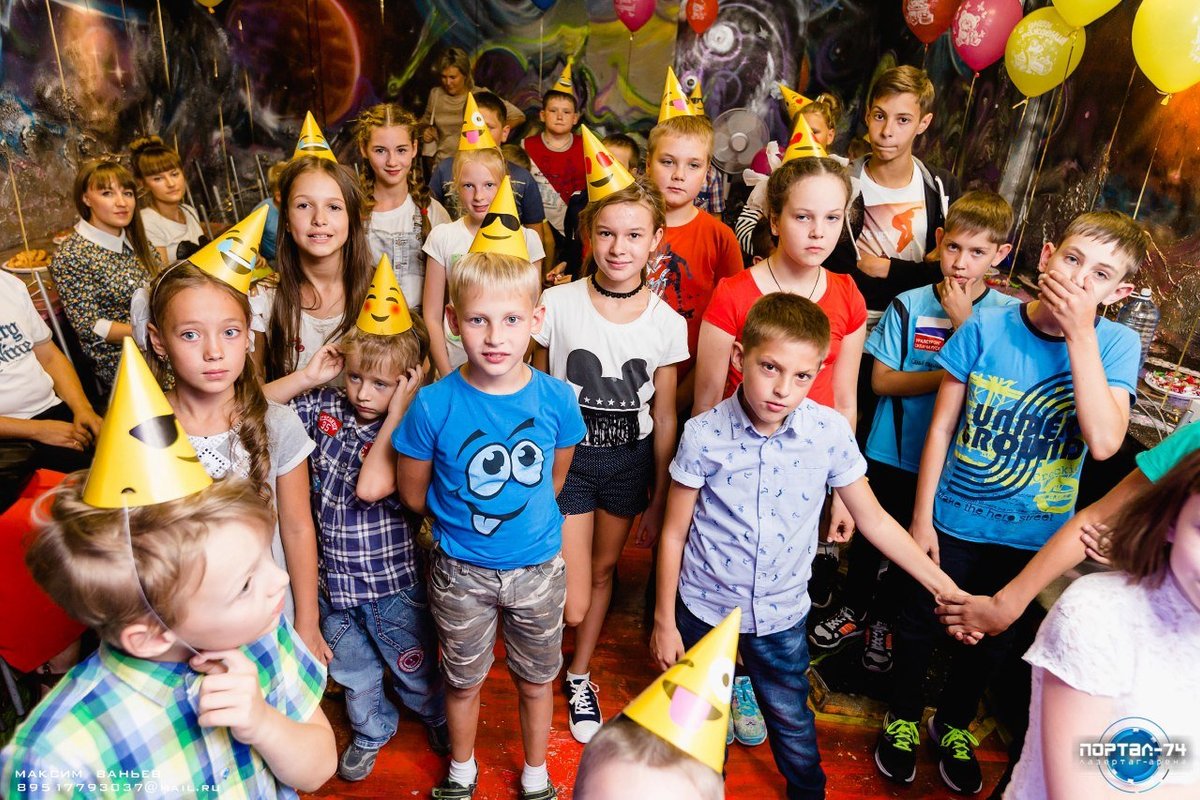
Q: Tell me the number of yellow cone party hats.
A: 13